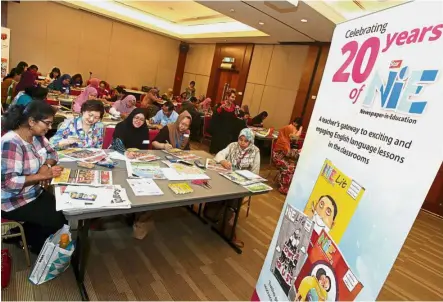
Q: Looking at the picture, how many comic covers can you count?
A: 3